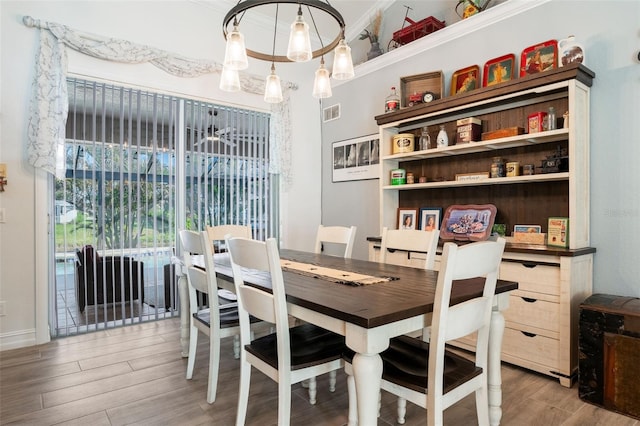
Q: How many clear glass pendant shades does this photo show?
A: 6